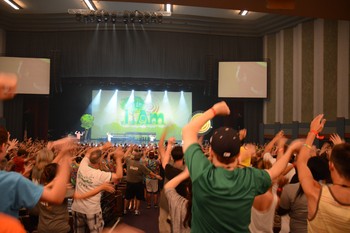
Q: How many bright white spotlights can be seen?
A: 6